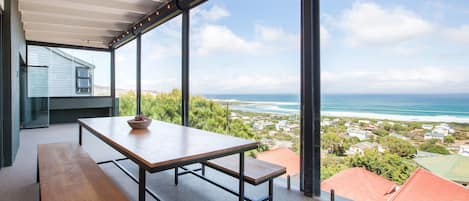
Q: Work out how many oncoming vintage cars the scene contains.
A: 0